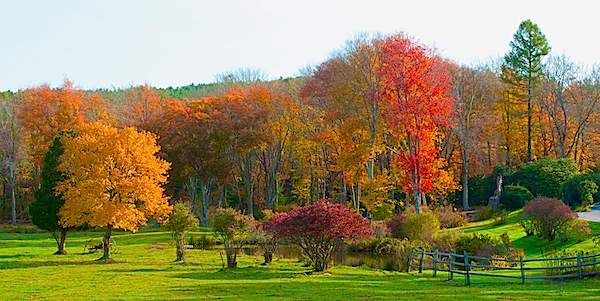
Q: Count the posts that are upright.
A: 7